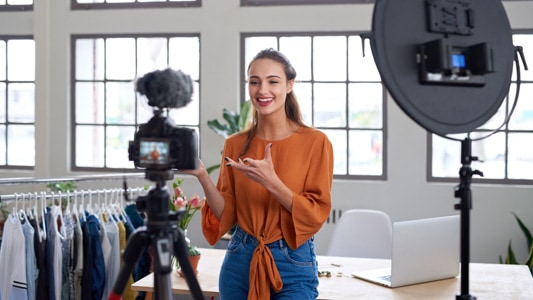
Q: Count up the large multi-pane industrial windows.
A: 4